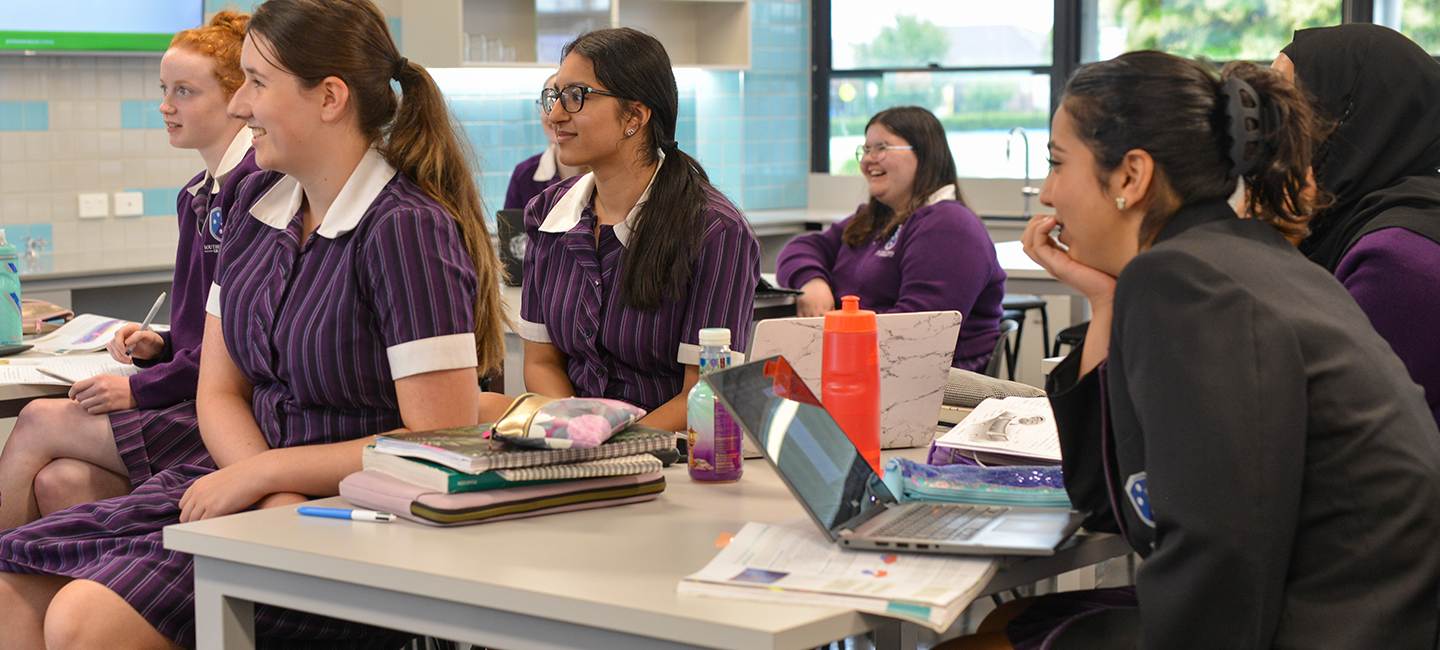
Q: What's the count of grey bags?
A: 1